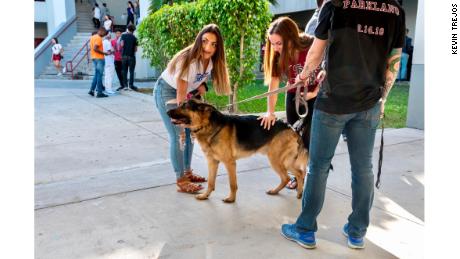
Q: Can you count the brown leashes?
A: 1